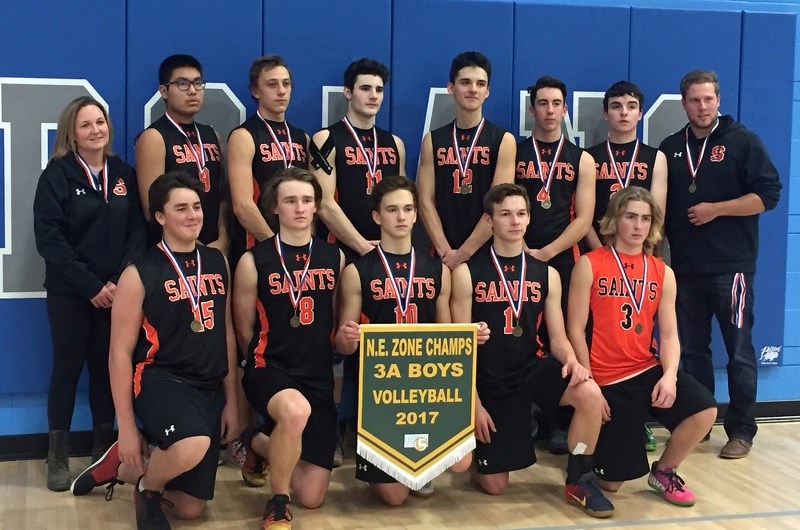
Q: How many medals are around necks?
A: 13